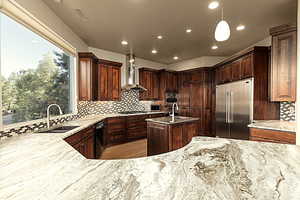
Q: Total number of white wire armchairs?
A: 0